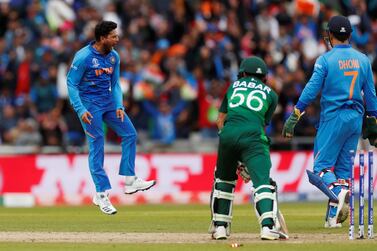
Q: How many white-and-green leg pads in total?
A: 2